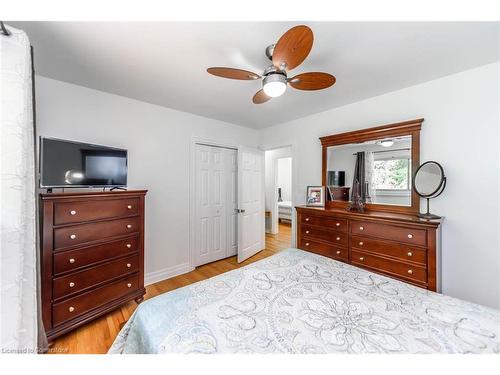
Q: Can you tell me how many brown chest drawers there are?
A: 2